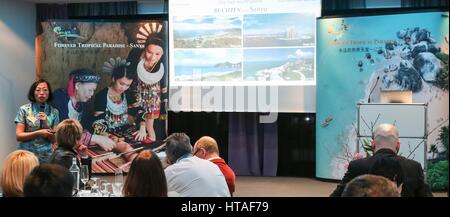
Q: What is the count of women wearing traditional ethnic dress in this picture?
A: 3